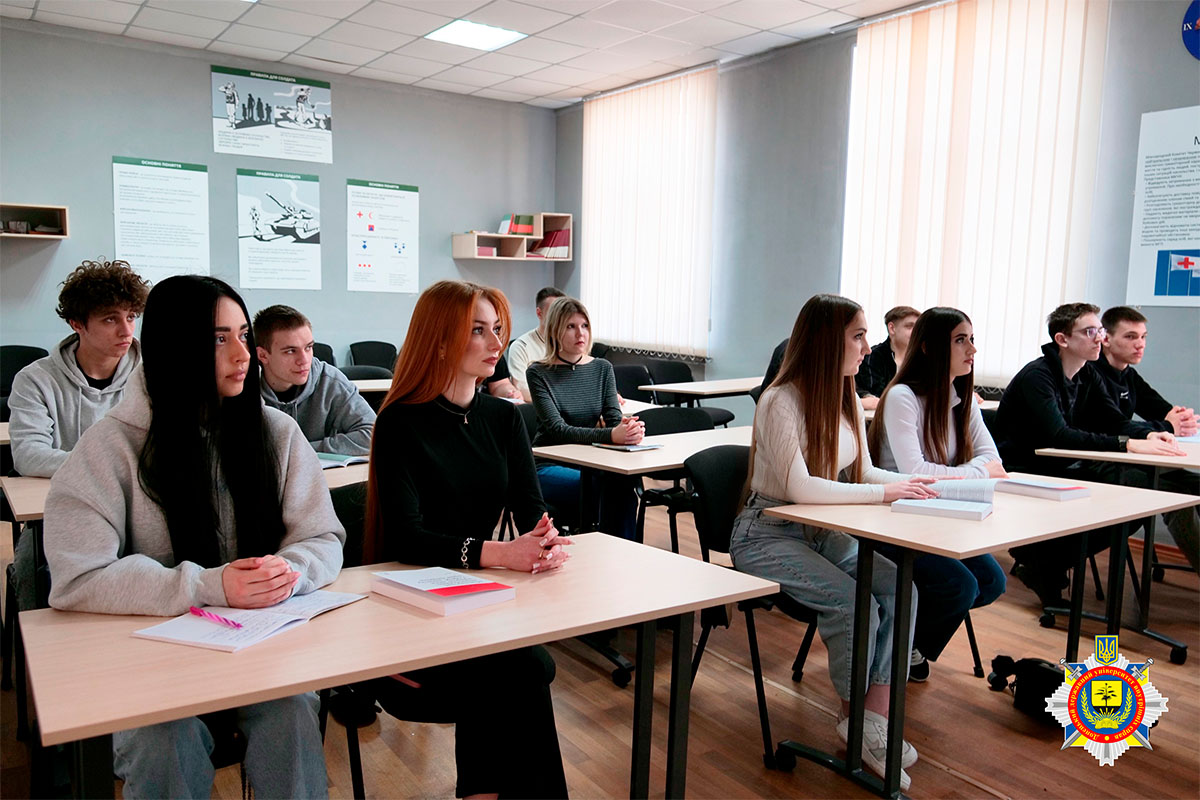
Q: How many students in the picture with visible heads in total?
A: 11